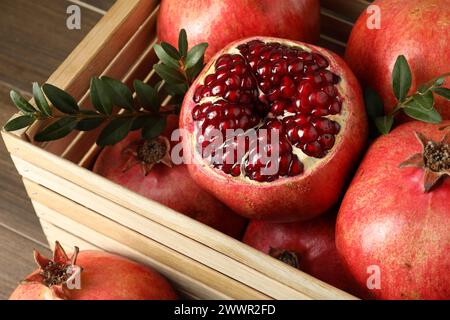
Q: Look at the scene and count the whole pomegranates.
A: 6